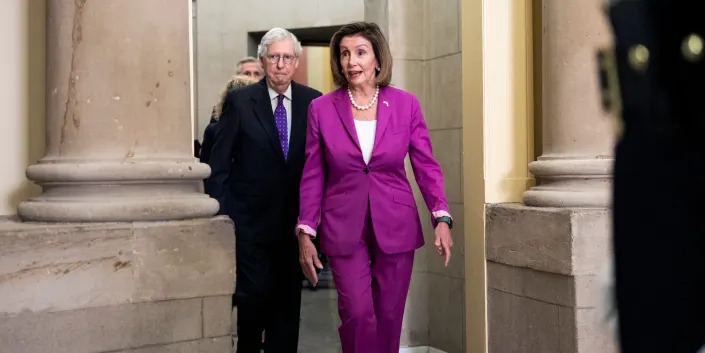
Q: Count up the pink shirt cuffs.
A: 2